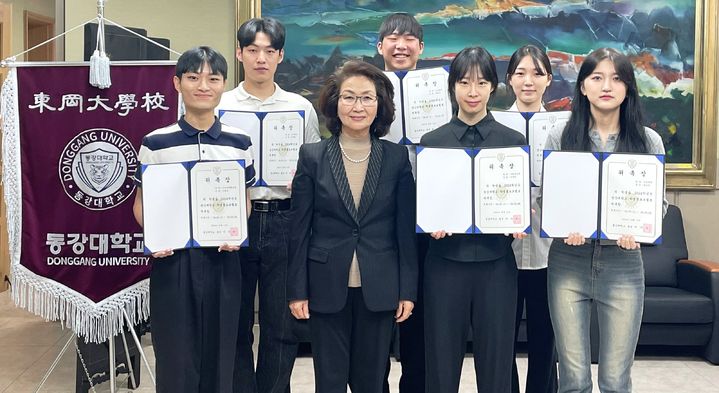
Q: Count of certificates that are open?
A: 6